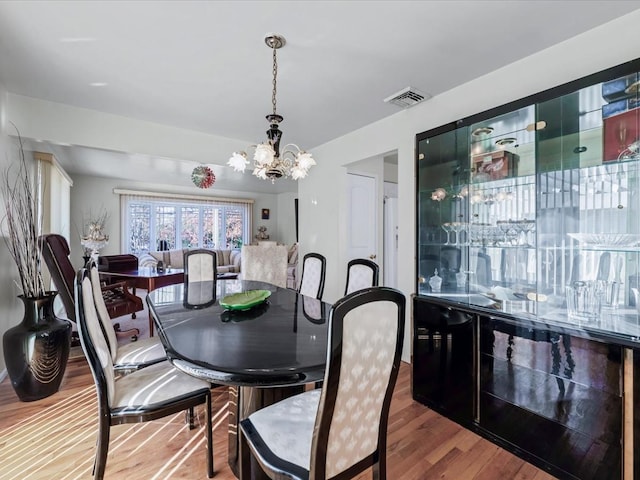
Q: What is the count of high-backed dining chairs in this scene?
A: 6